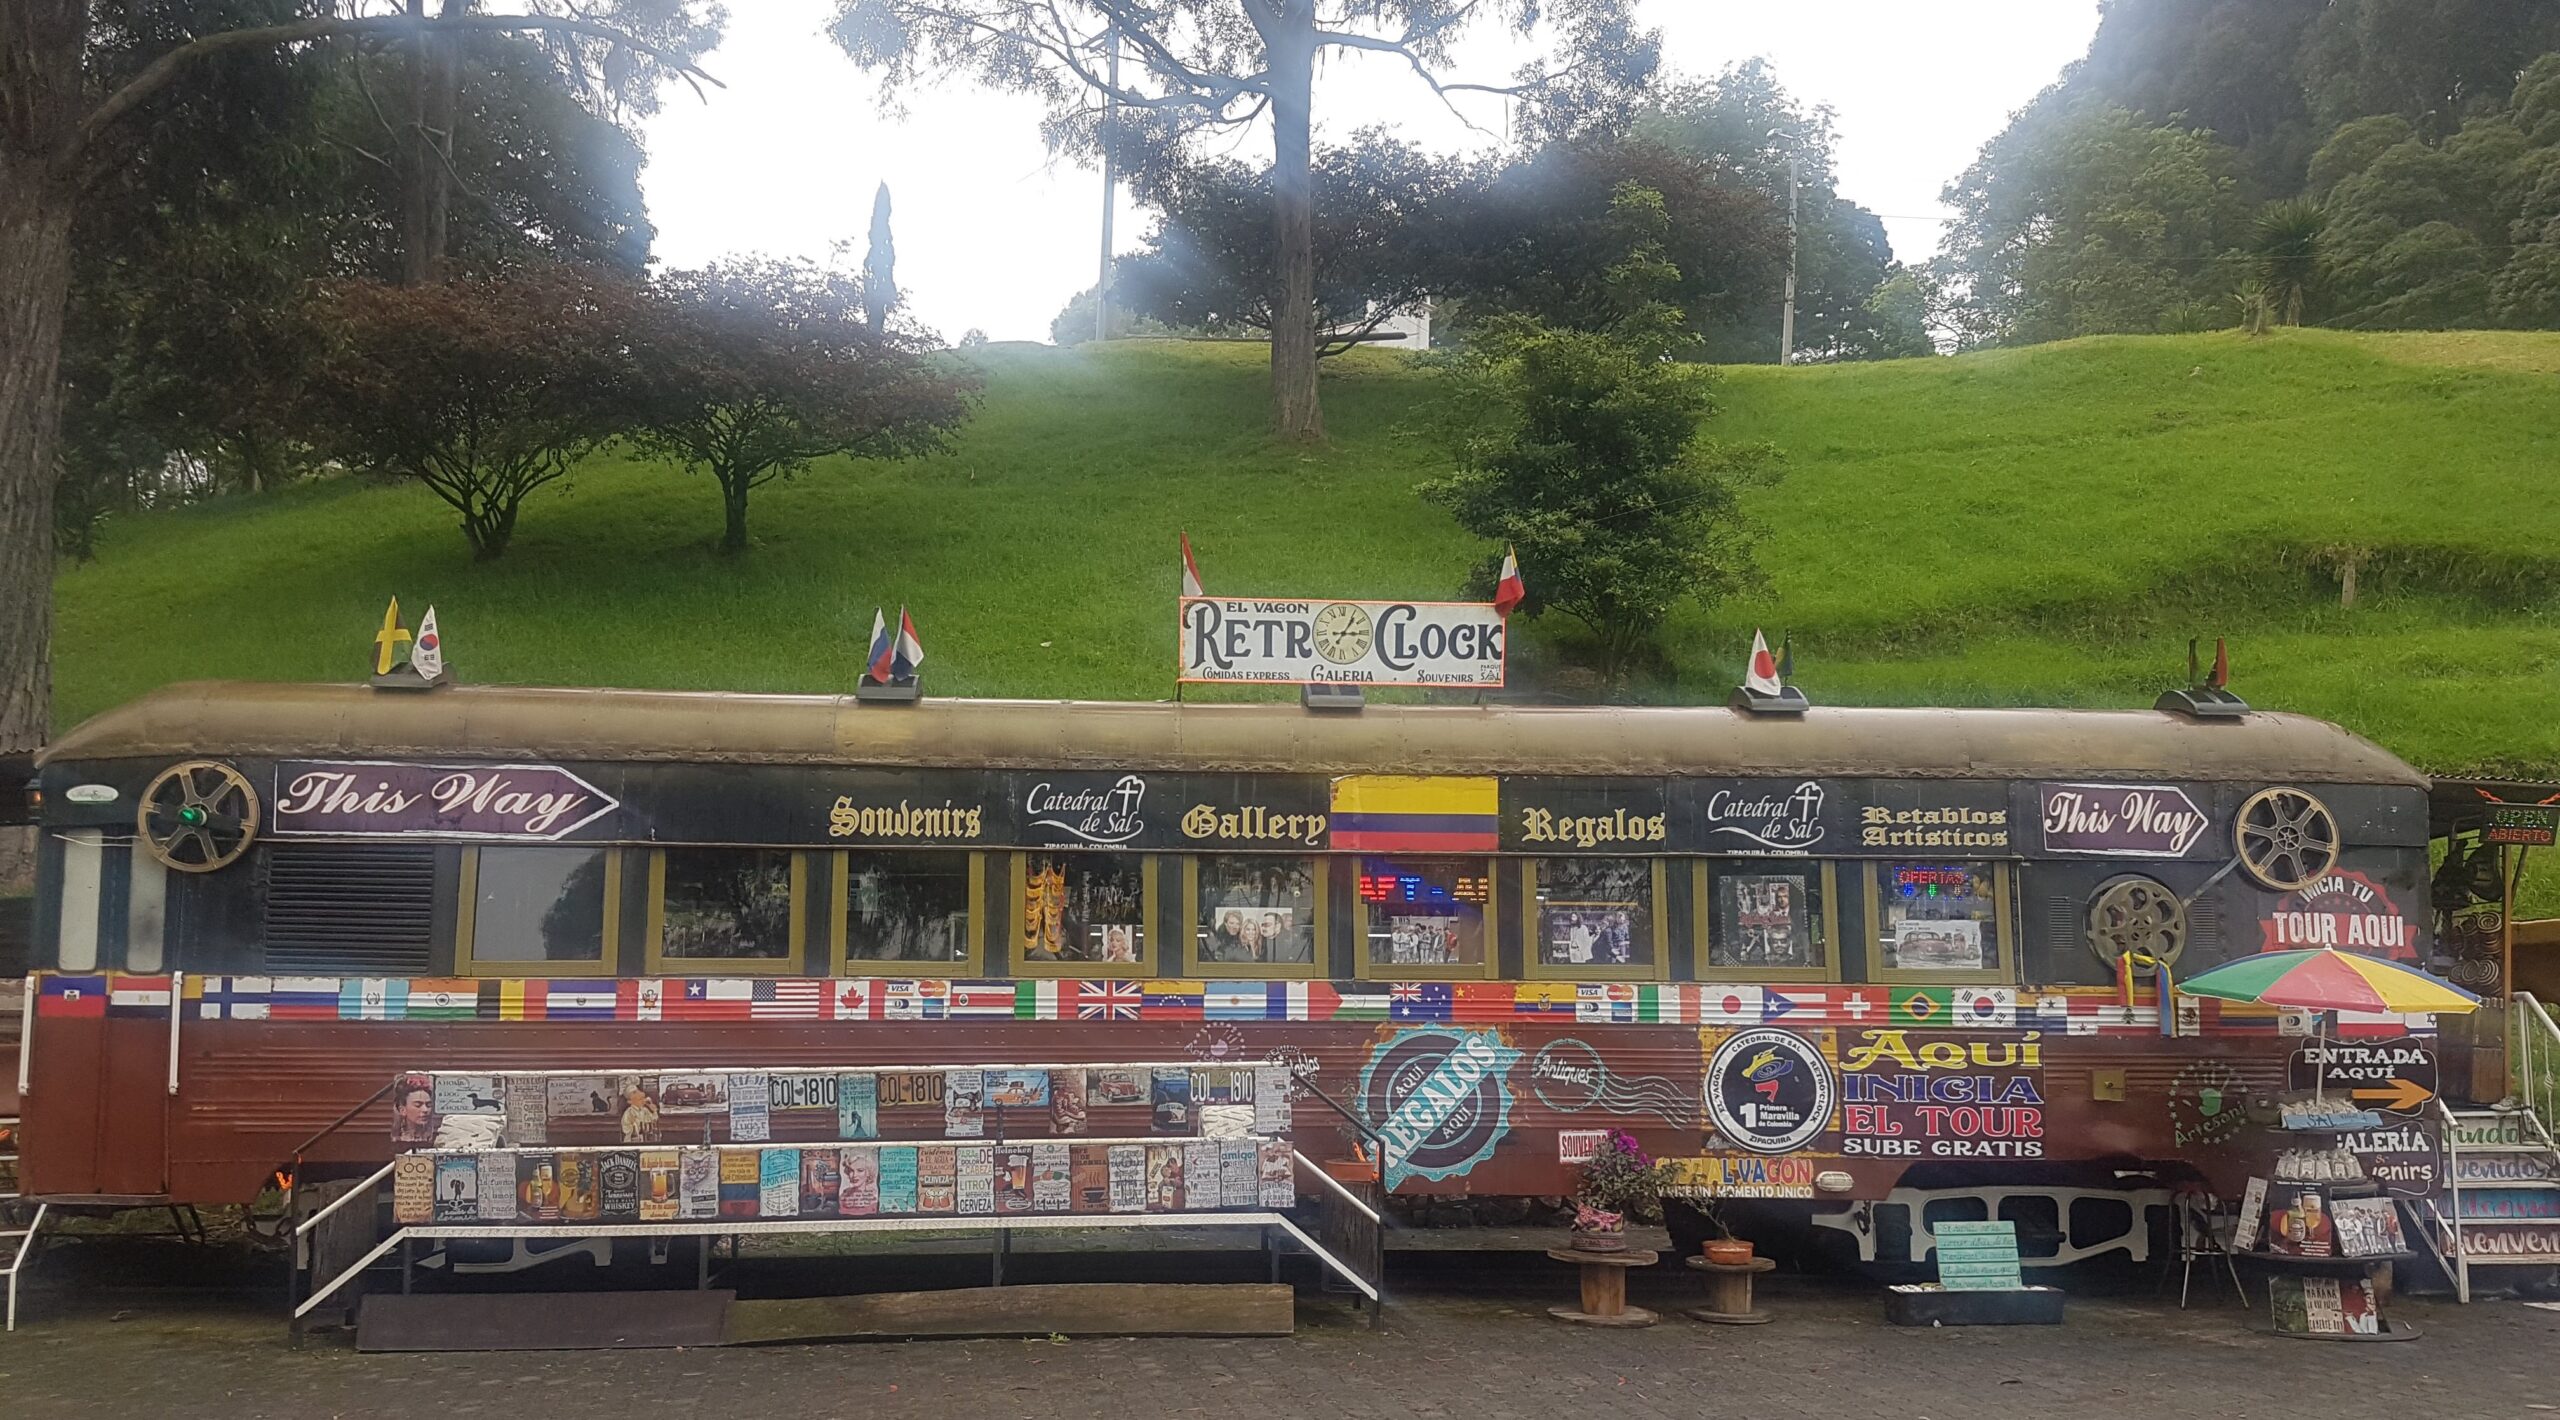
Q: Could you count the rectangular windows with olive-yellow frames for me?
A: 9